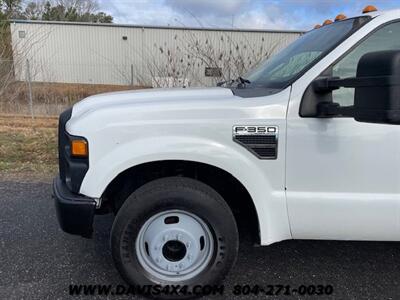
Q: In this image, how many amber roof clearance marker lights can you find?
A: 4